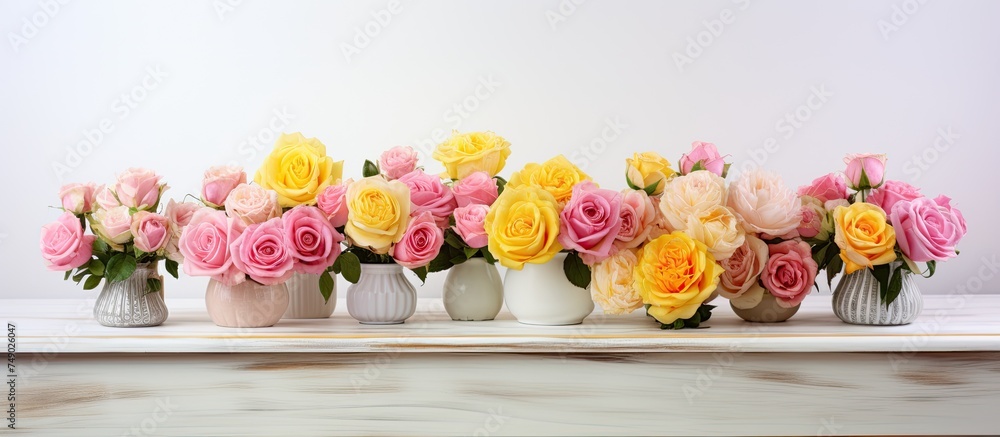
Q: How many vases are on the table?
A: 8